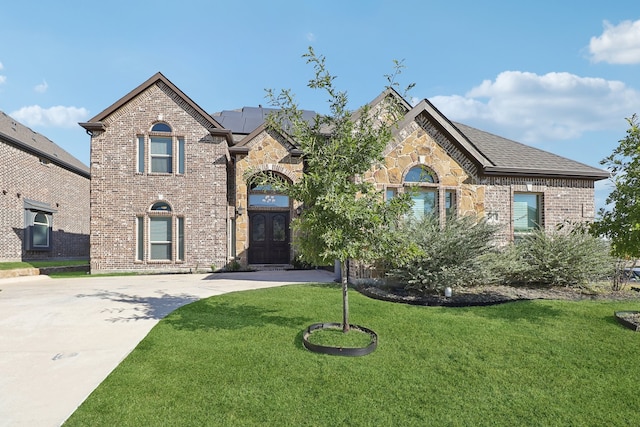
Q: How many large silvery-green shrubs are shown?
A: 2